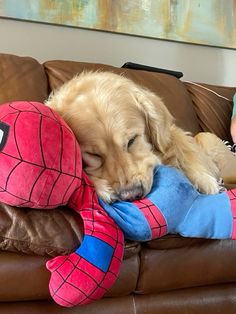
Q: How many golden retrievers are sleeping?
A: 1